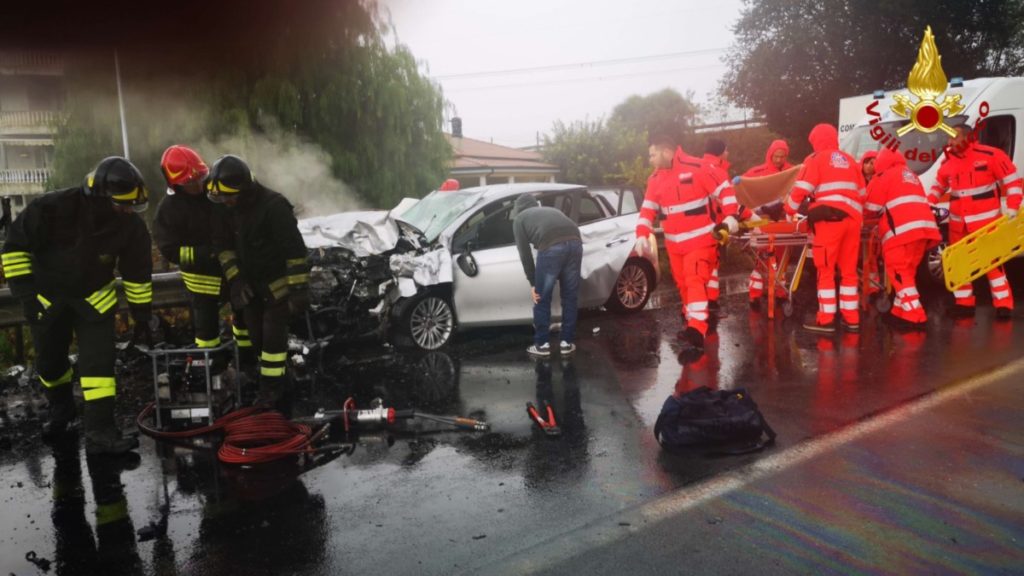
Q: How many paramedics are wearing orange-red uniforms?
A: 7